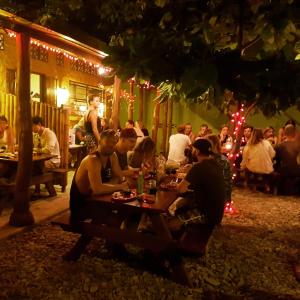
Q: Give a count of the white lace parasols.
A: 0